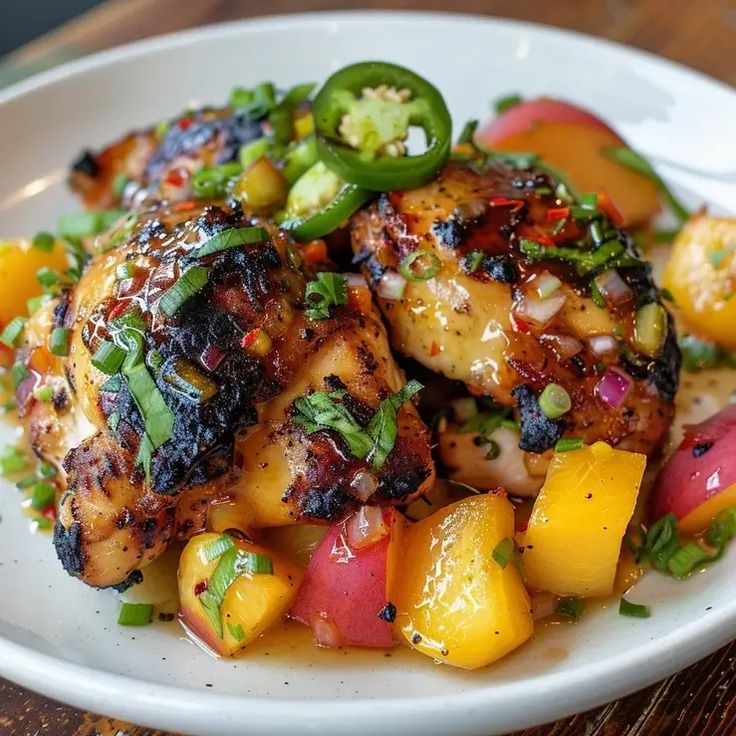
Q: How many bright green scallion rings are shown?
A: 2